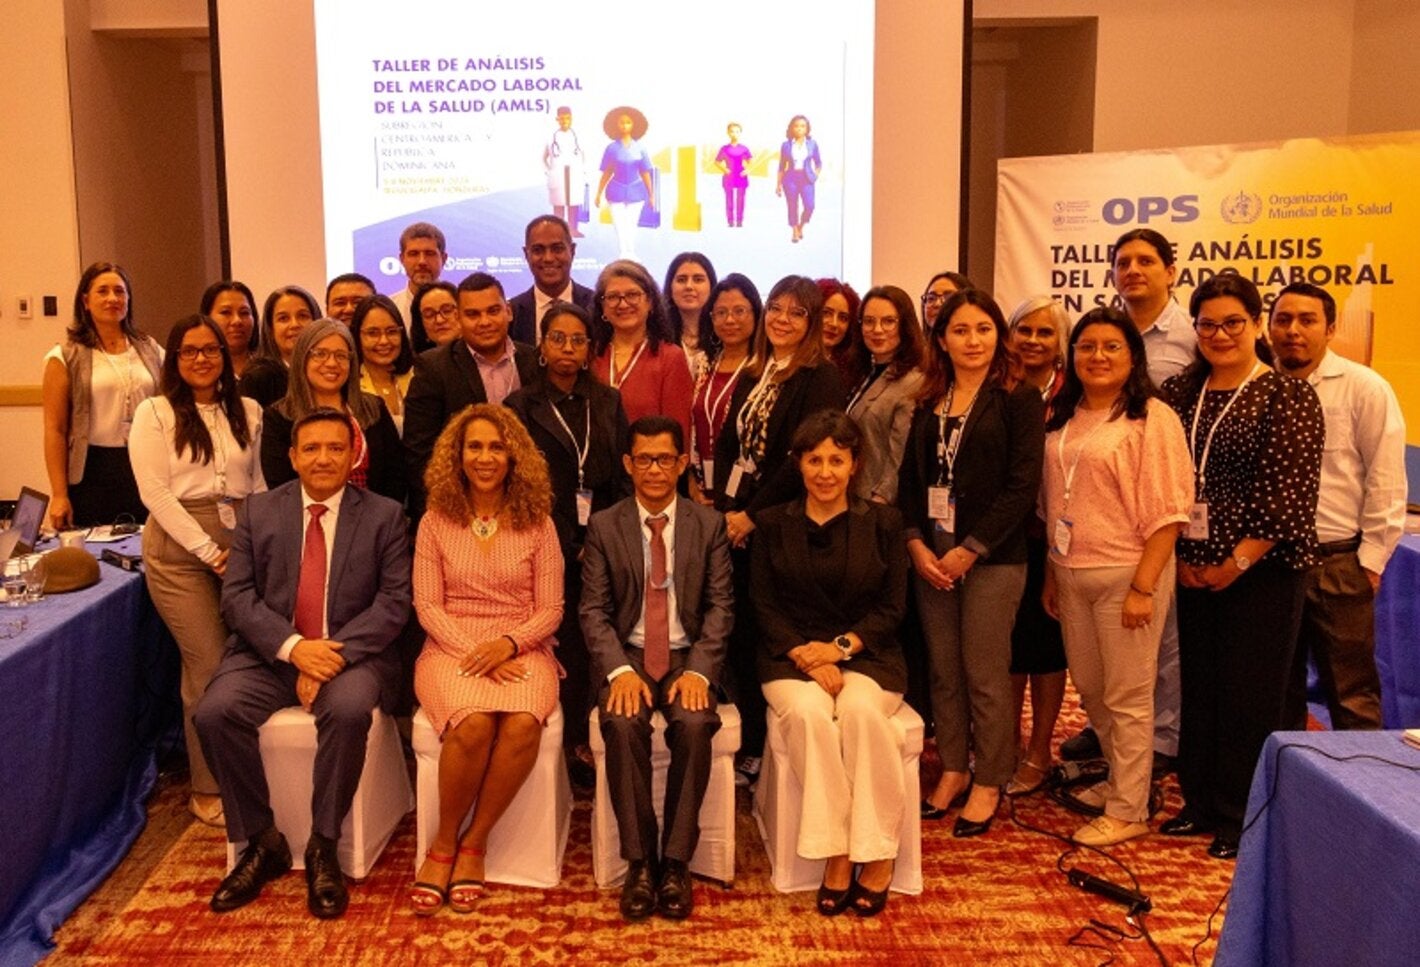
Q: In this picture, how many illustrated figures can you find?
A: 4